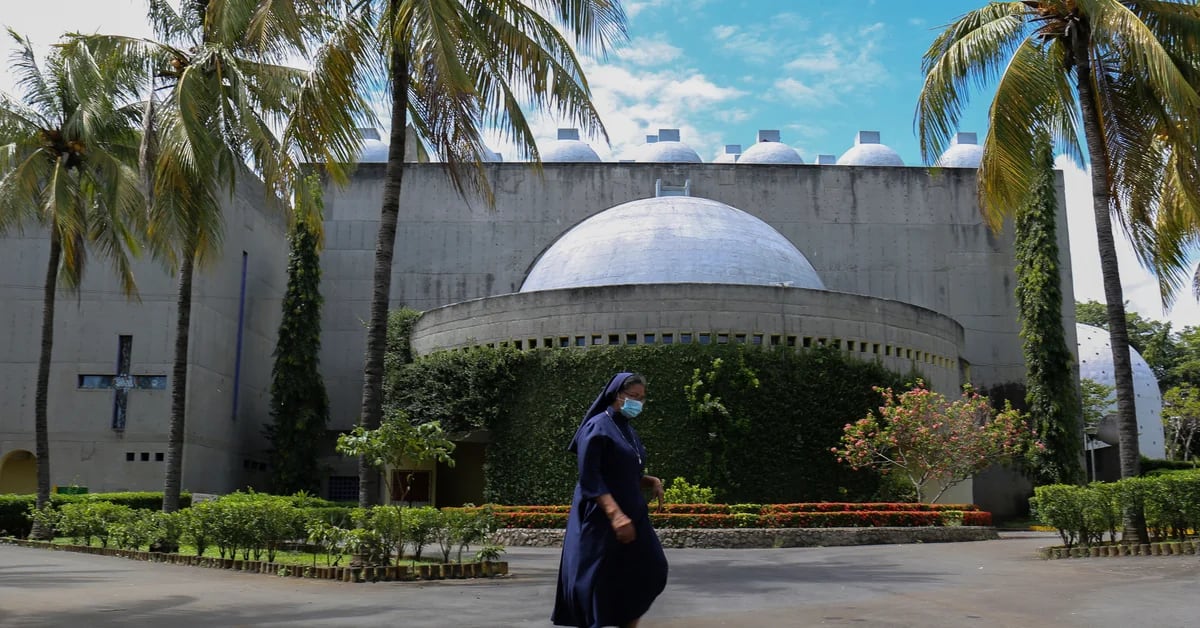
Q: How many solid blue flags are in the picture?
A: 0